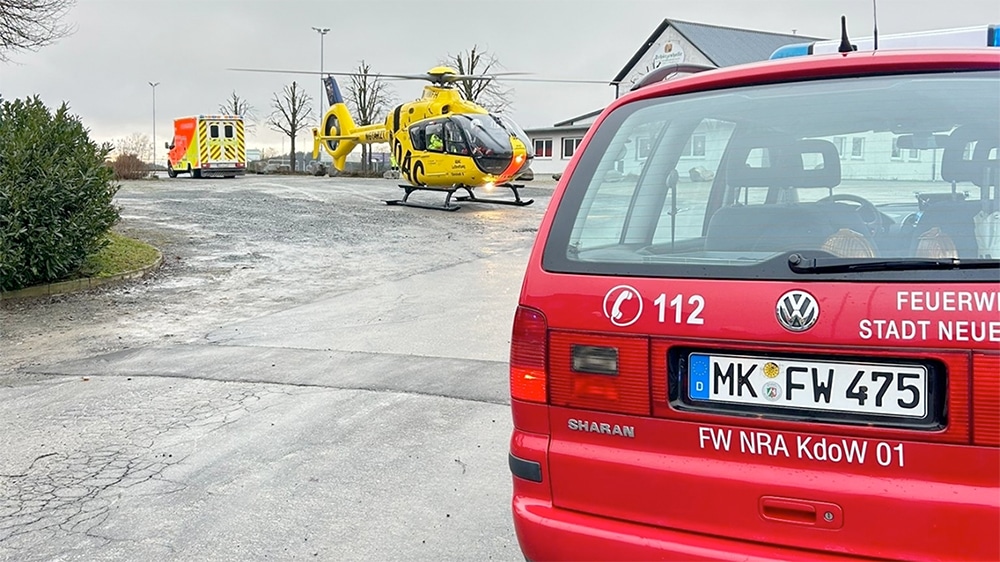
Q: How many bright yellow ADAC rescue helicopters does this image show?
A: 1